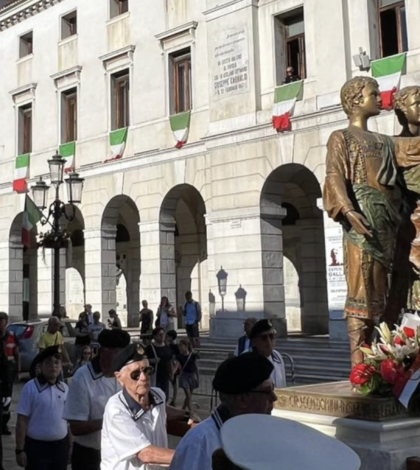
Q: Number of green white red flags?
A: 7